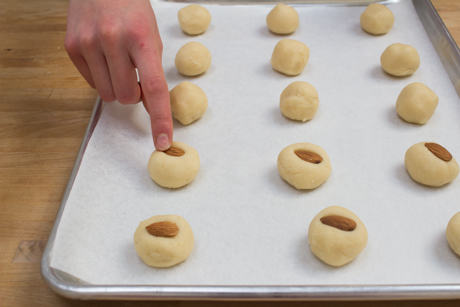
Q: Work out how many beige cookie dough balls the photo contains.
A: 15